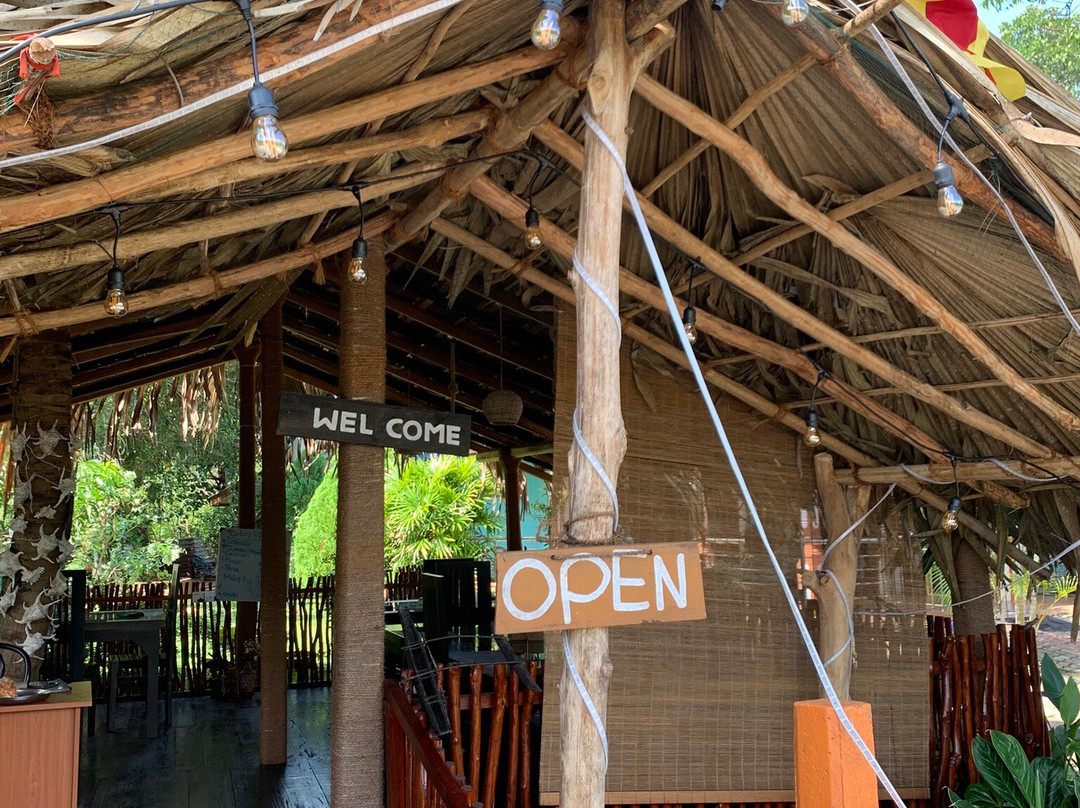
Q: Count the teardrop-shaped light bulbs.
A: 10